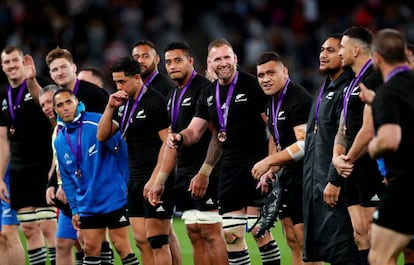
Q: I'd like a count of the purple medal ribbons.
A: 11